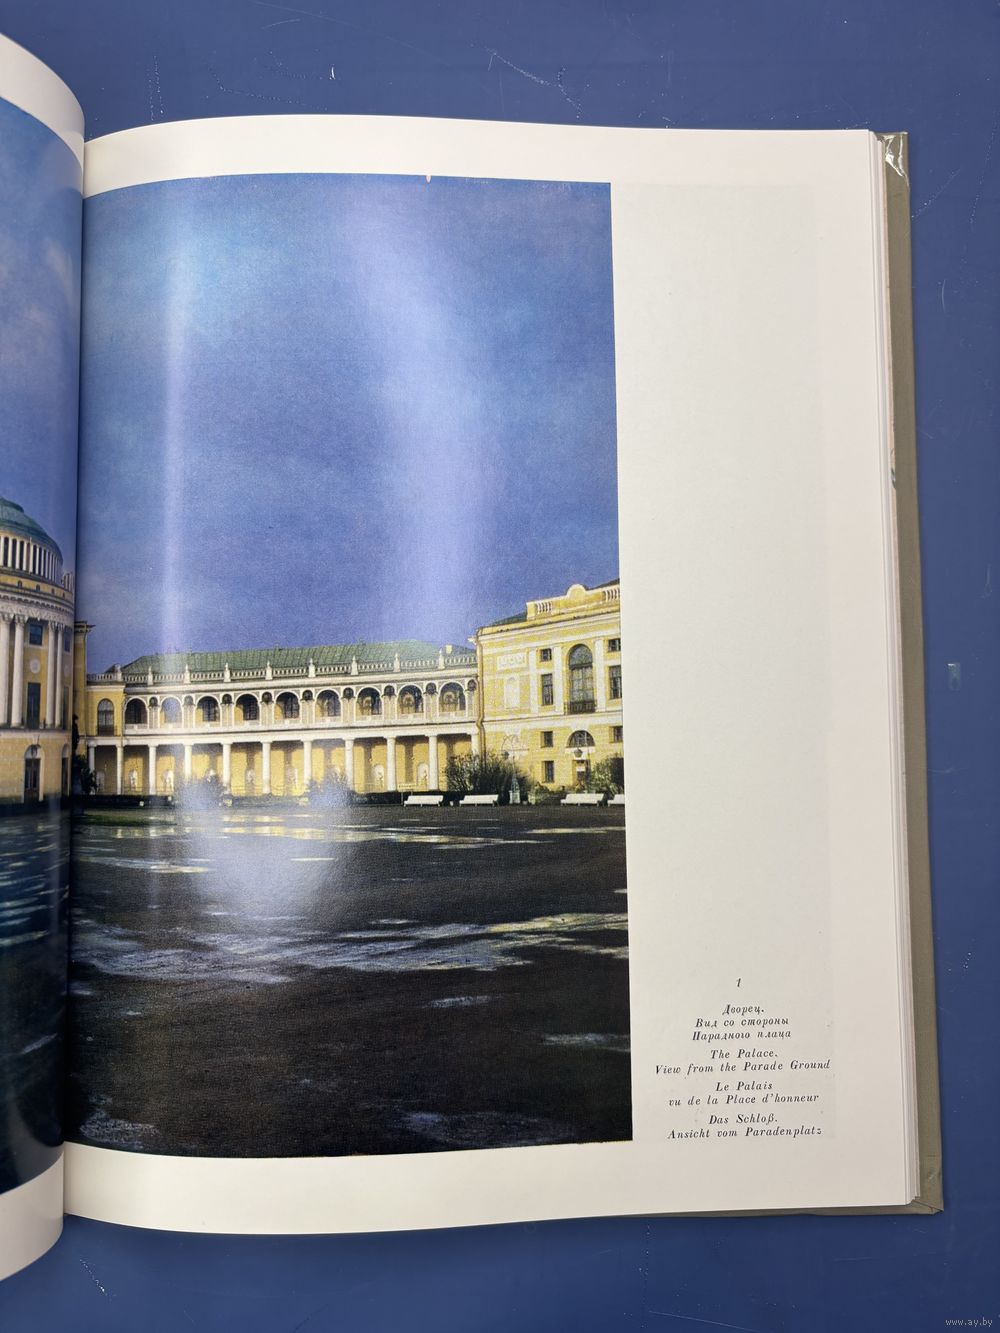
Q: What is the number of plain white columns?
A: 11